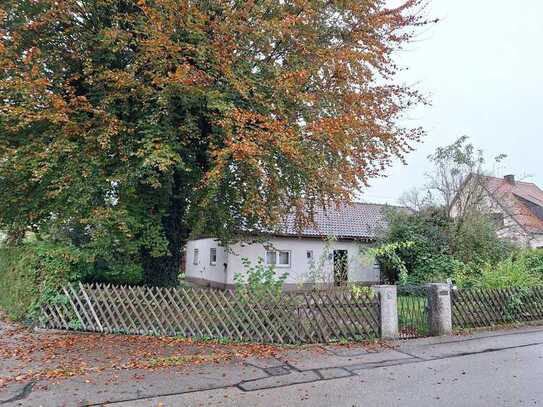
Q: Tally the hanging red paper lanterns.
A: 0